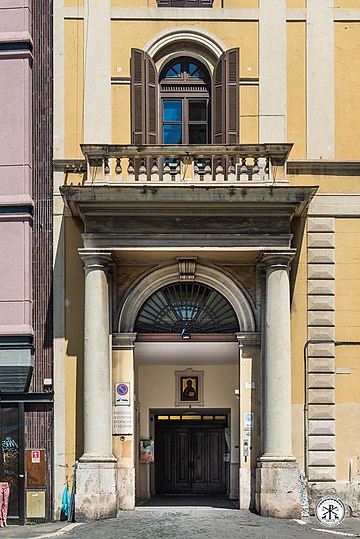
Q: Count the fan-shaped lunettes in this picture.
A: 2